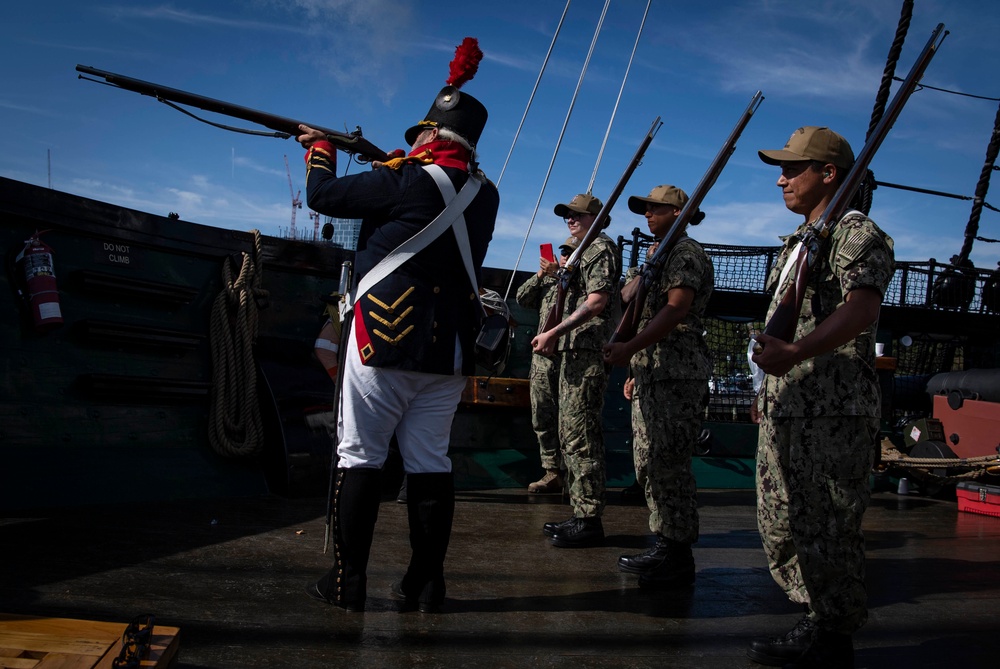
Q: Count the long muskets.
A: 4